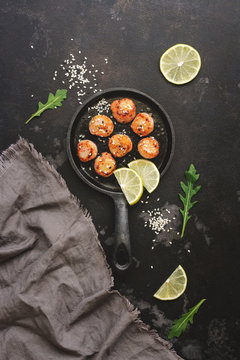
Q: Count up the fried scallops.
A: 7